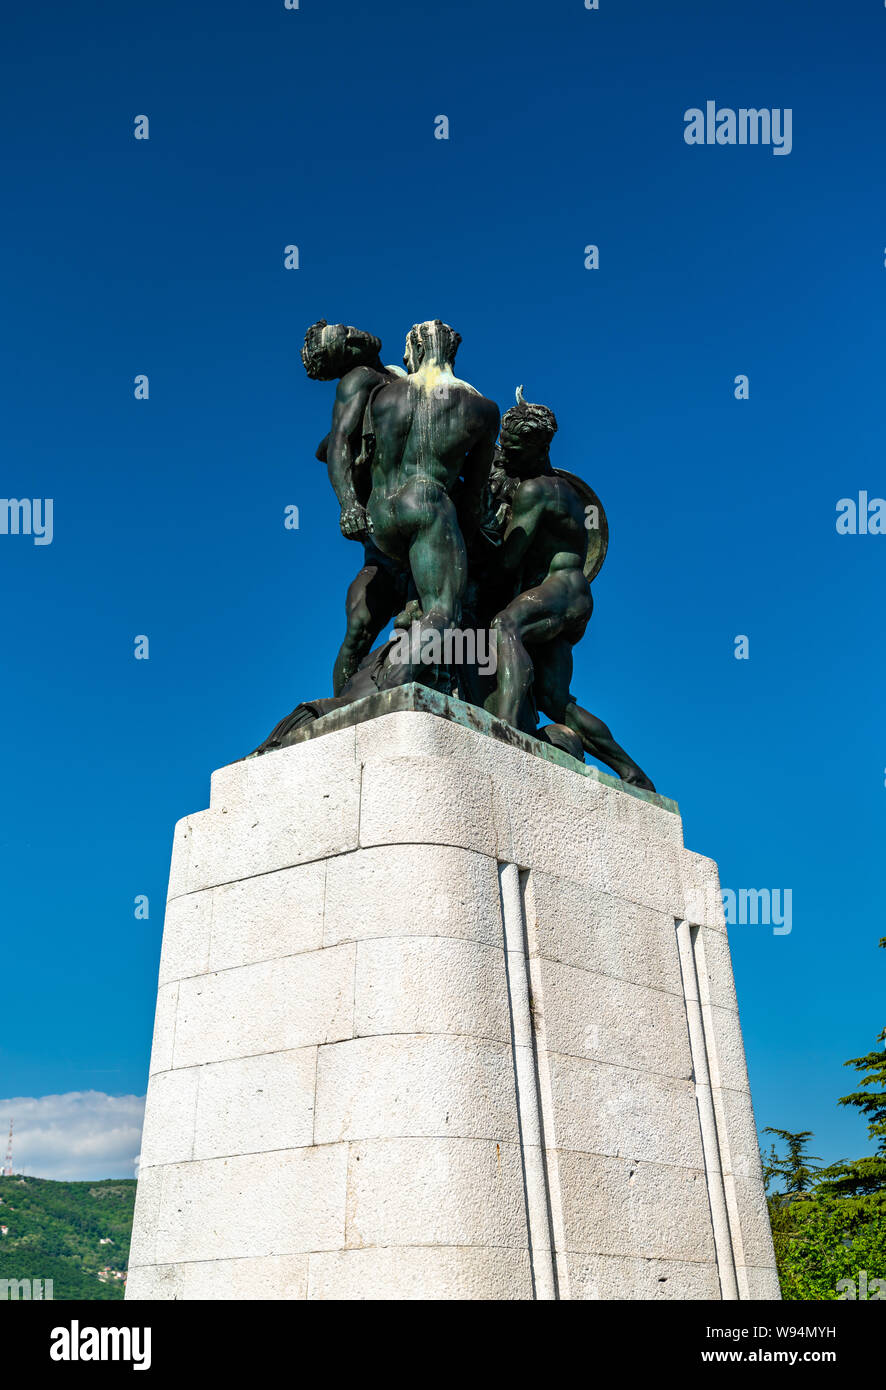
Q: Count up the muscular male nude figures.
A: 3